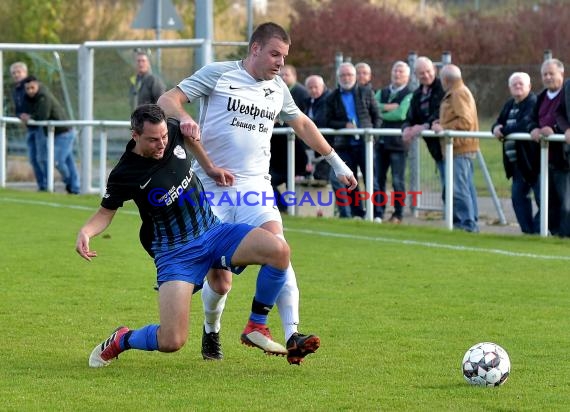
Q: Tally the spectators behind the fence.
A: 12